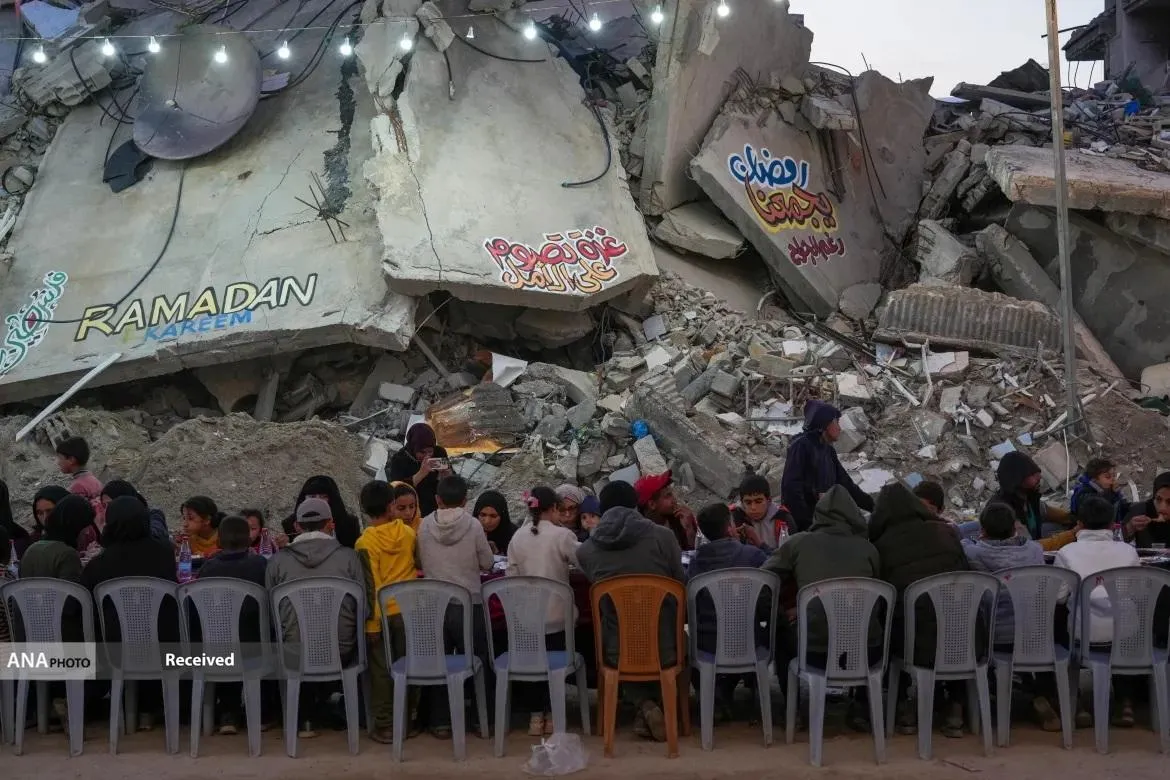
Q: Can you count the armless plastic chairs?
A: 12